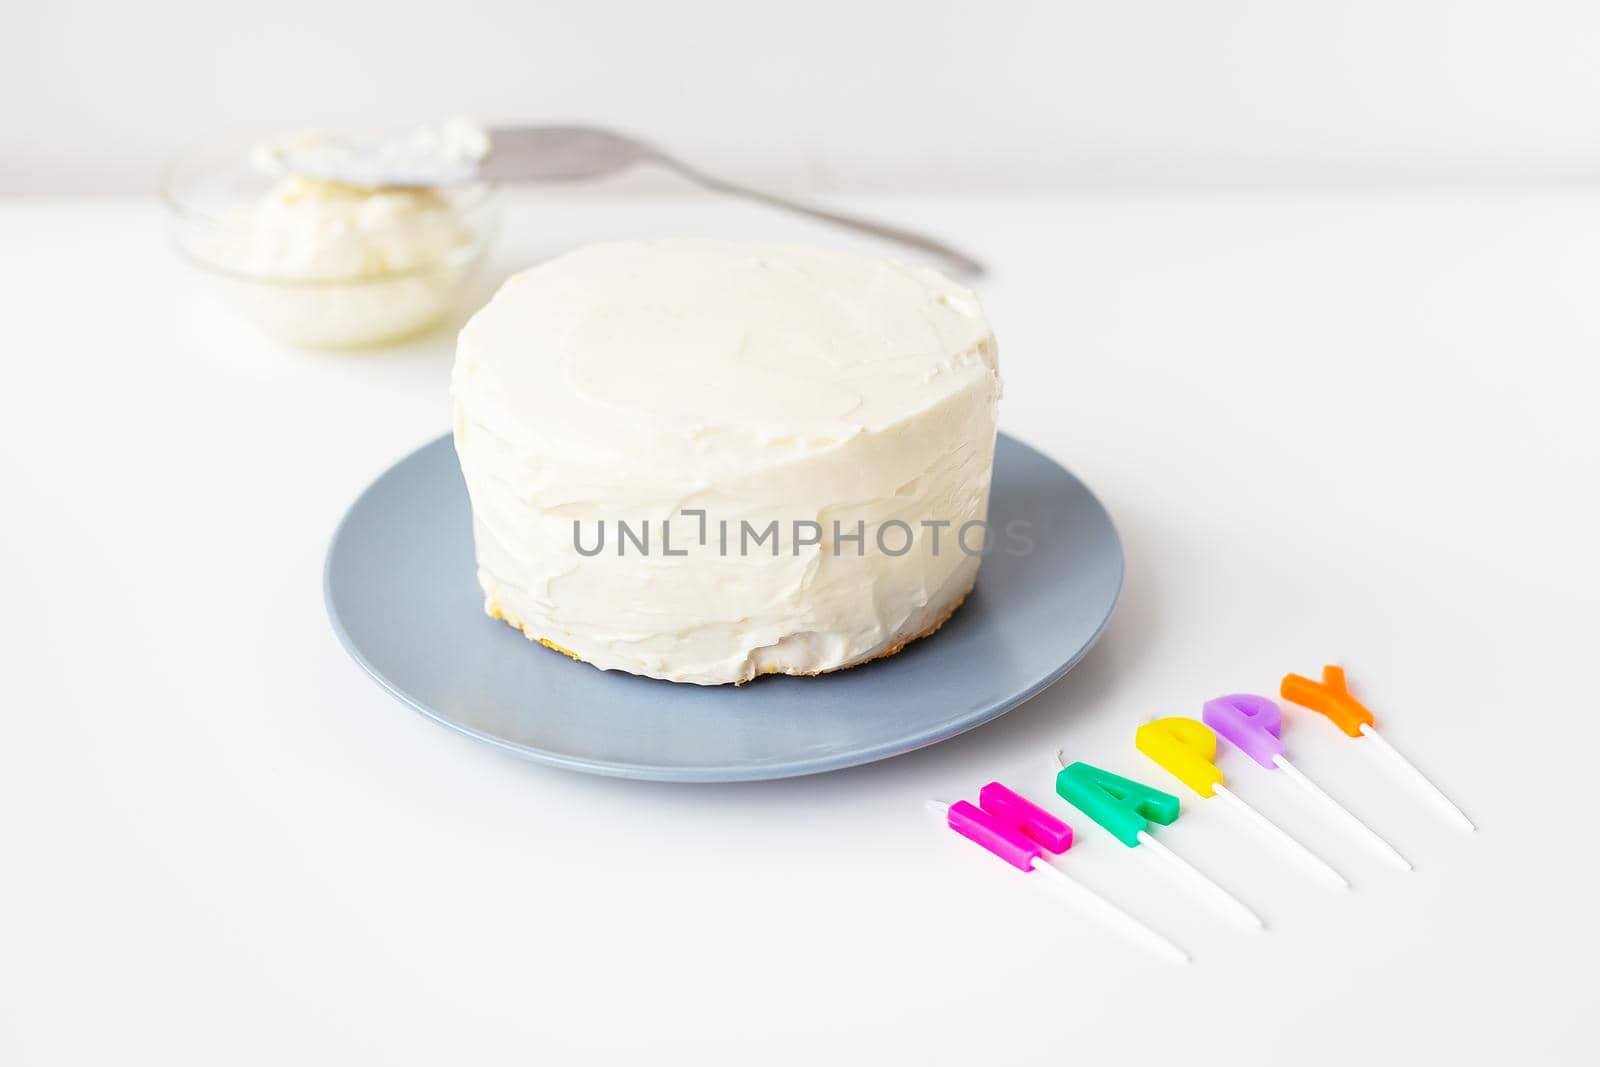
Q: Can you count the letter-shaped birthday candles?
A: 5